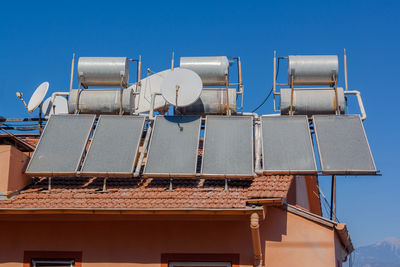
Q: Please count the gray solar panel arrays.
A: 6